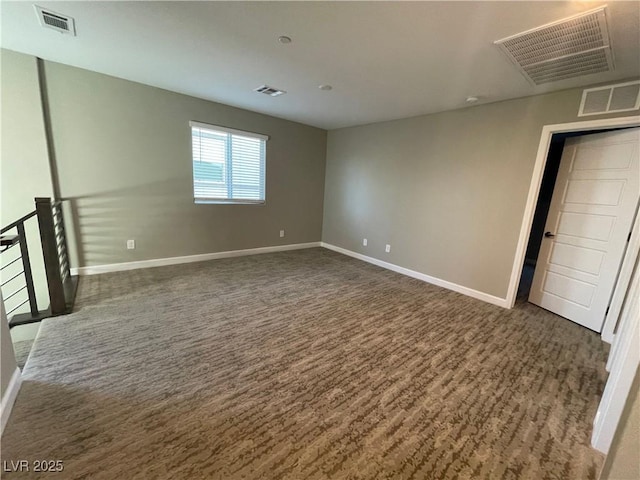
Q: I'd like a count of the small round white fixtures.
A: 3